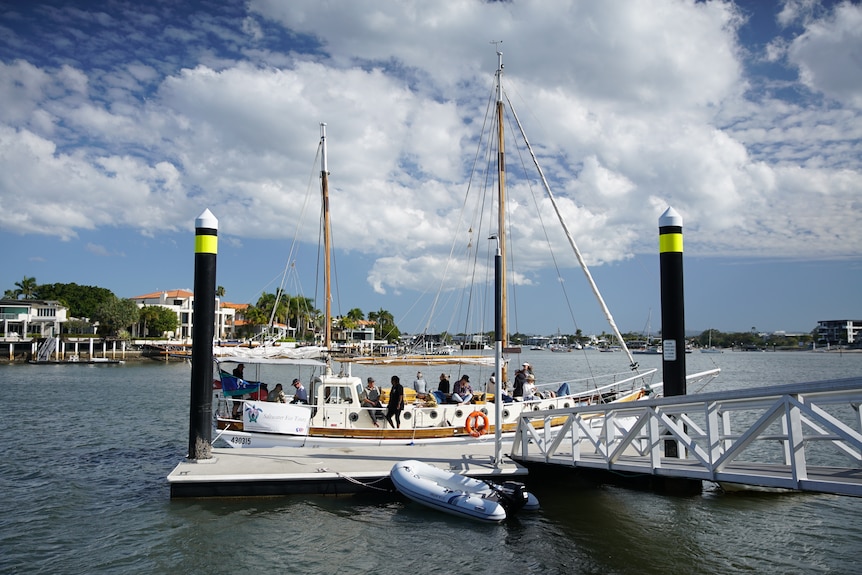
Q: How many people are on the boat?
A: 13